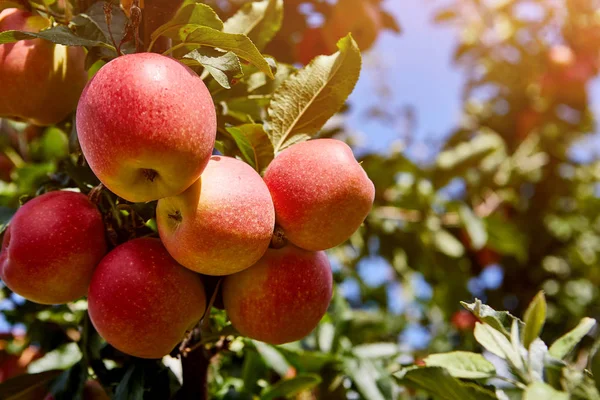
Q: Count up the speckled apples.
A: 6